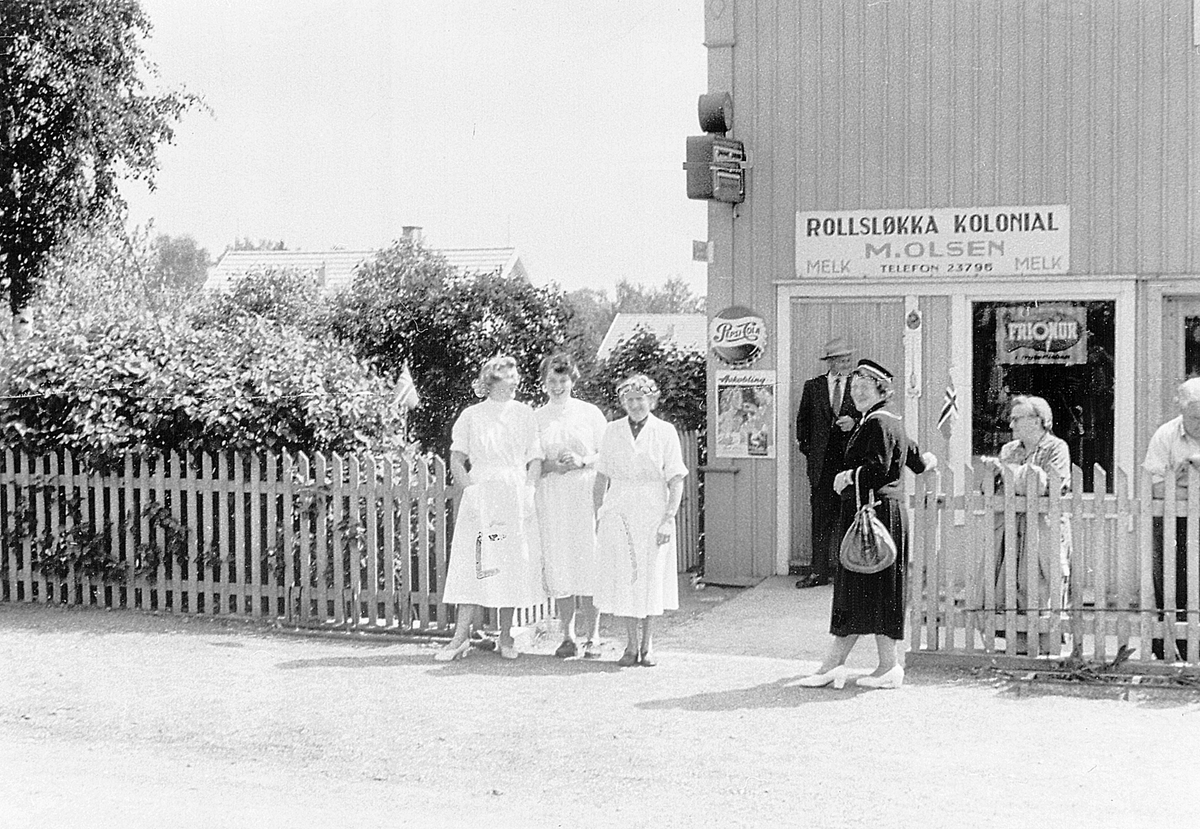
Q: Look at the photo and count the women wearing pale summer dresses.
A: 3